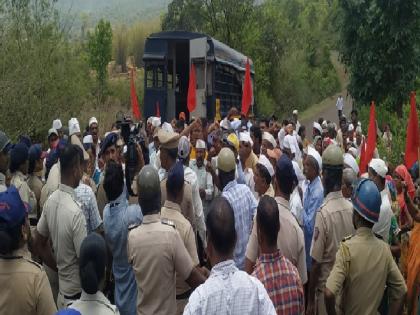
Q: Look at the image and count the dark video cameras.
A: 1